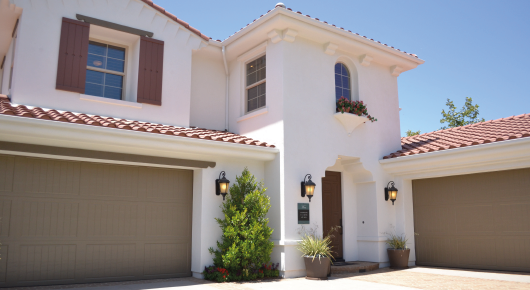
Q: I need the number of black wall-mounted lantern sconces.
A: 3